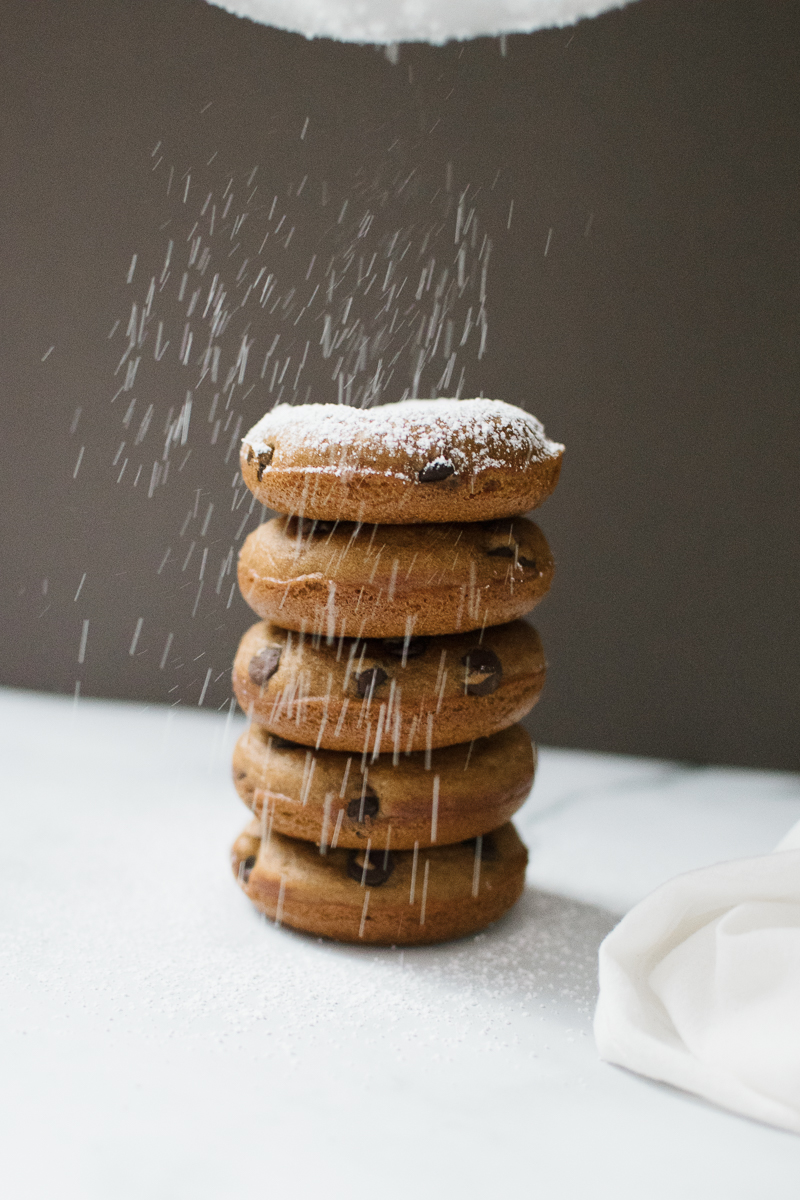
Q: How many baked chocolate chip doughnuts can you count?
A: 5